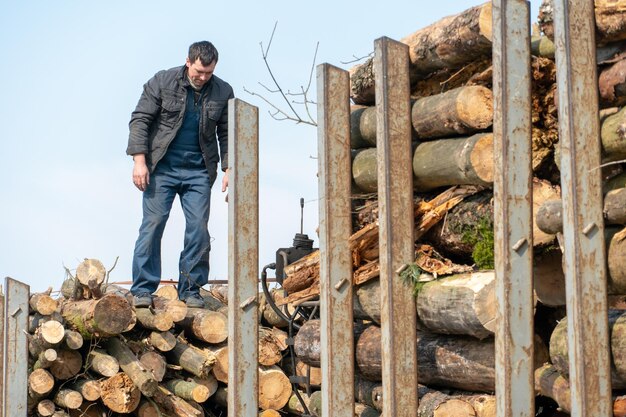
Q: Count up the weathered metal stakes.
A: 6